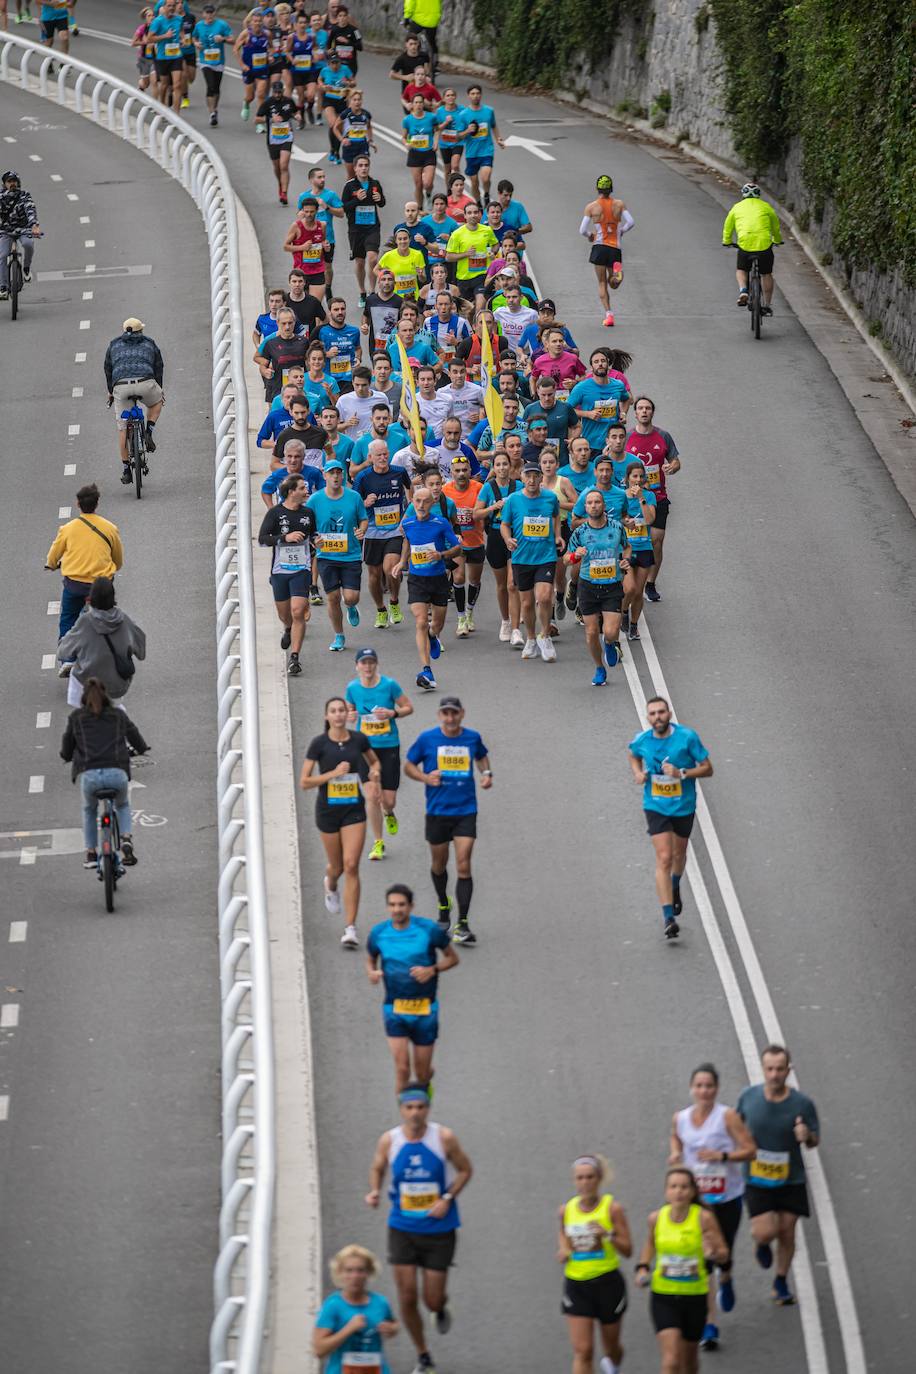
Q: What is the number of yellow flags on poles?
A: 2